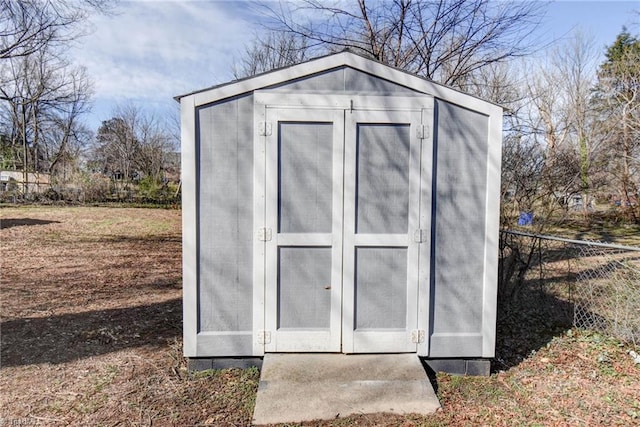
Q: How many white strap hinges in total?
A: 6